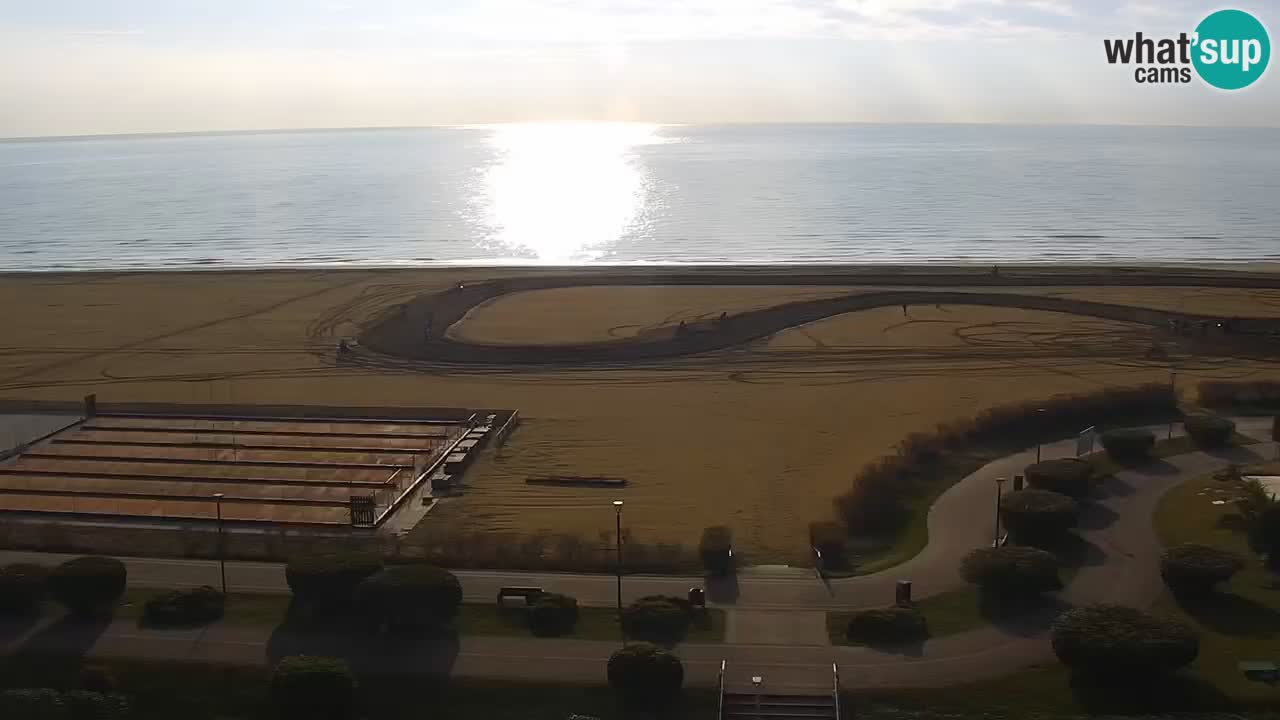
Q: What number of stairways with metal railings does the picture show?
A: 1